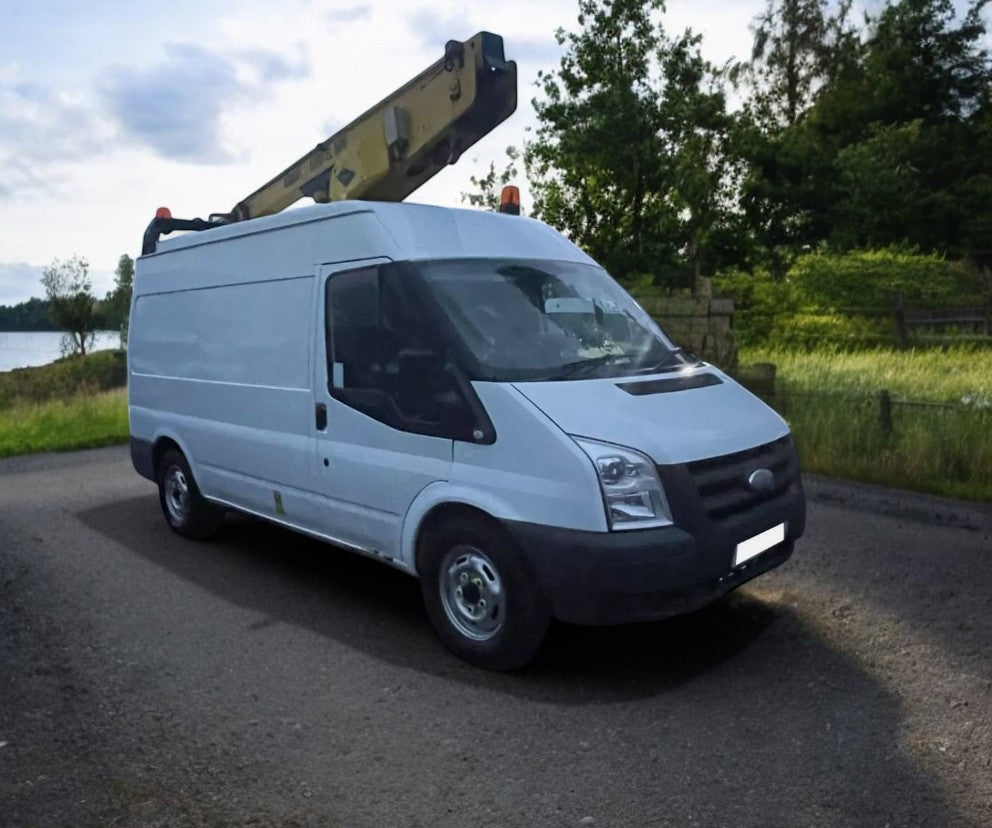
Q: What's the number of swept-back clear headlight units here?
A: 1